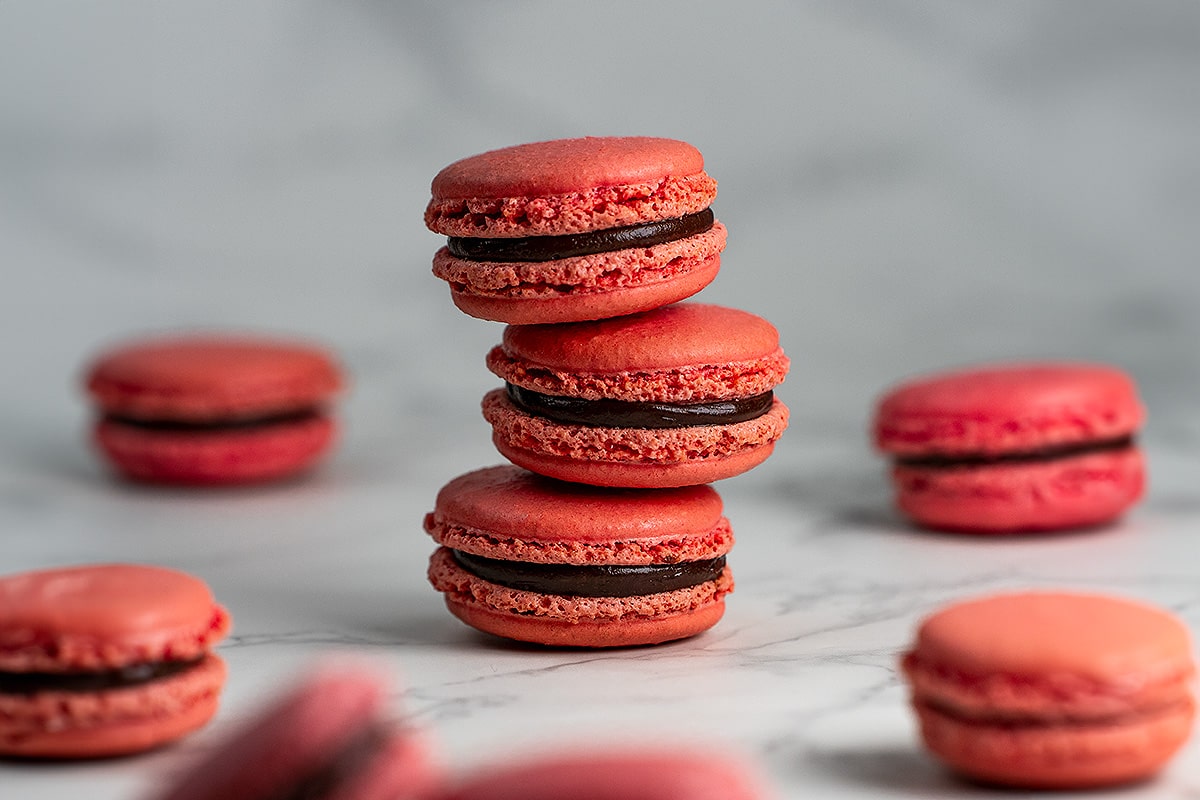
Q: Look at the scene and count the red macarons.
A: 9